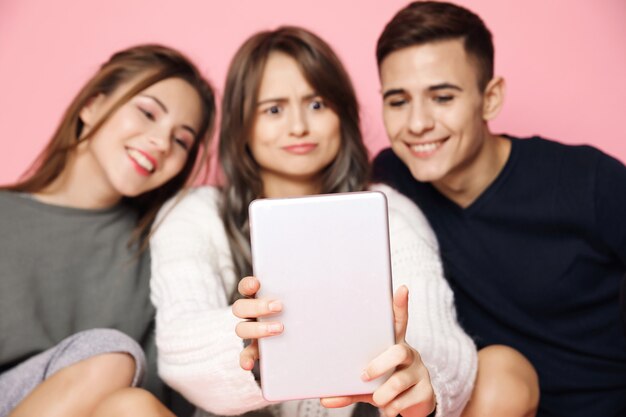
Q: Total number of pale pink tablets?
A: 1